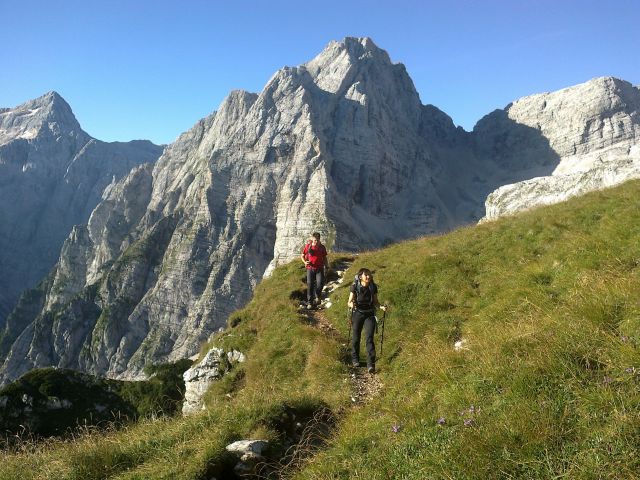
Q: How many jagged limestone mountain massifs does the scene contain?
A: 3